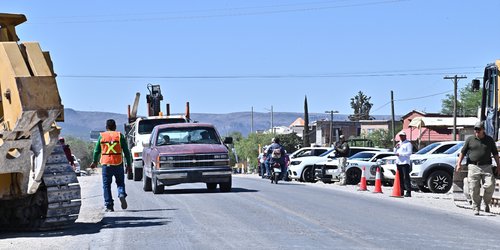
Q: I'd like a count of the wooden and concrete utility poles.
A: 5